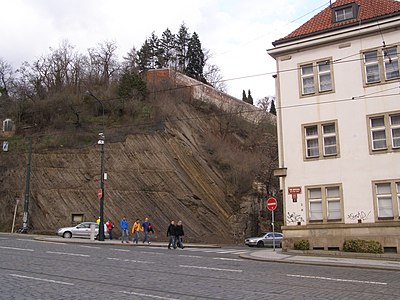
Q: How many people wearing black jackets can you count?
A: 2